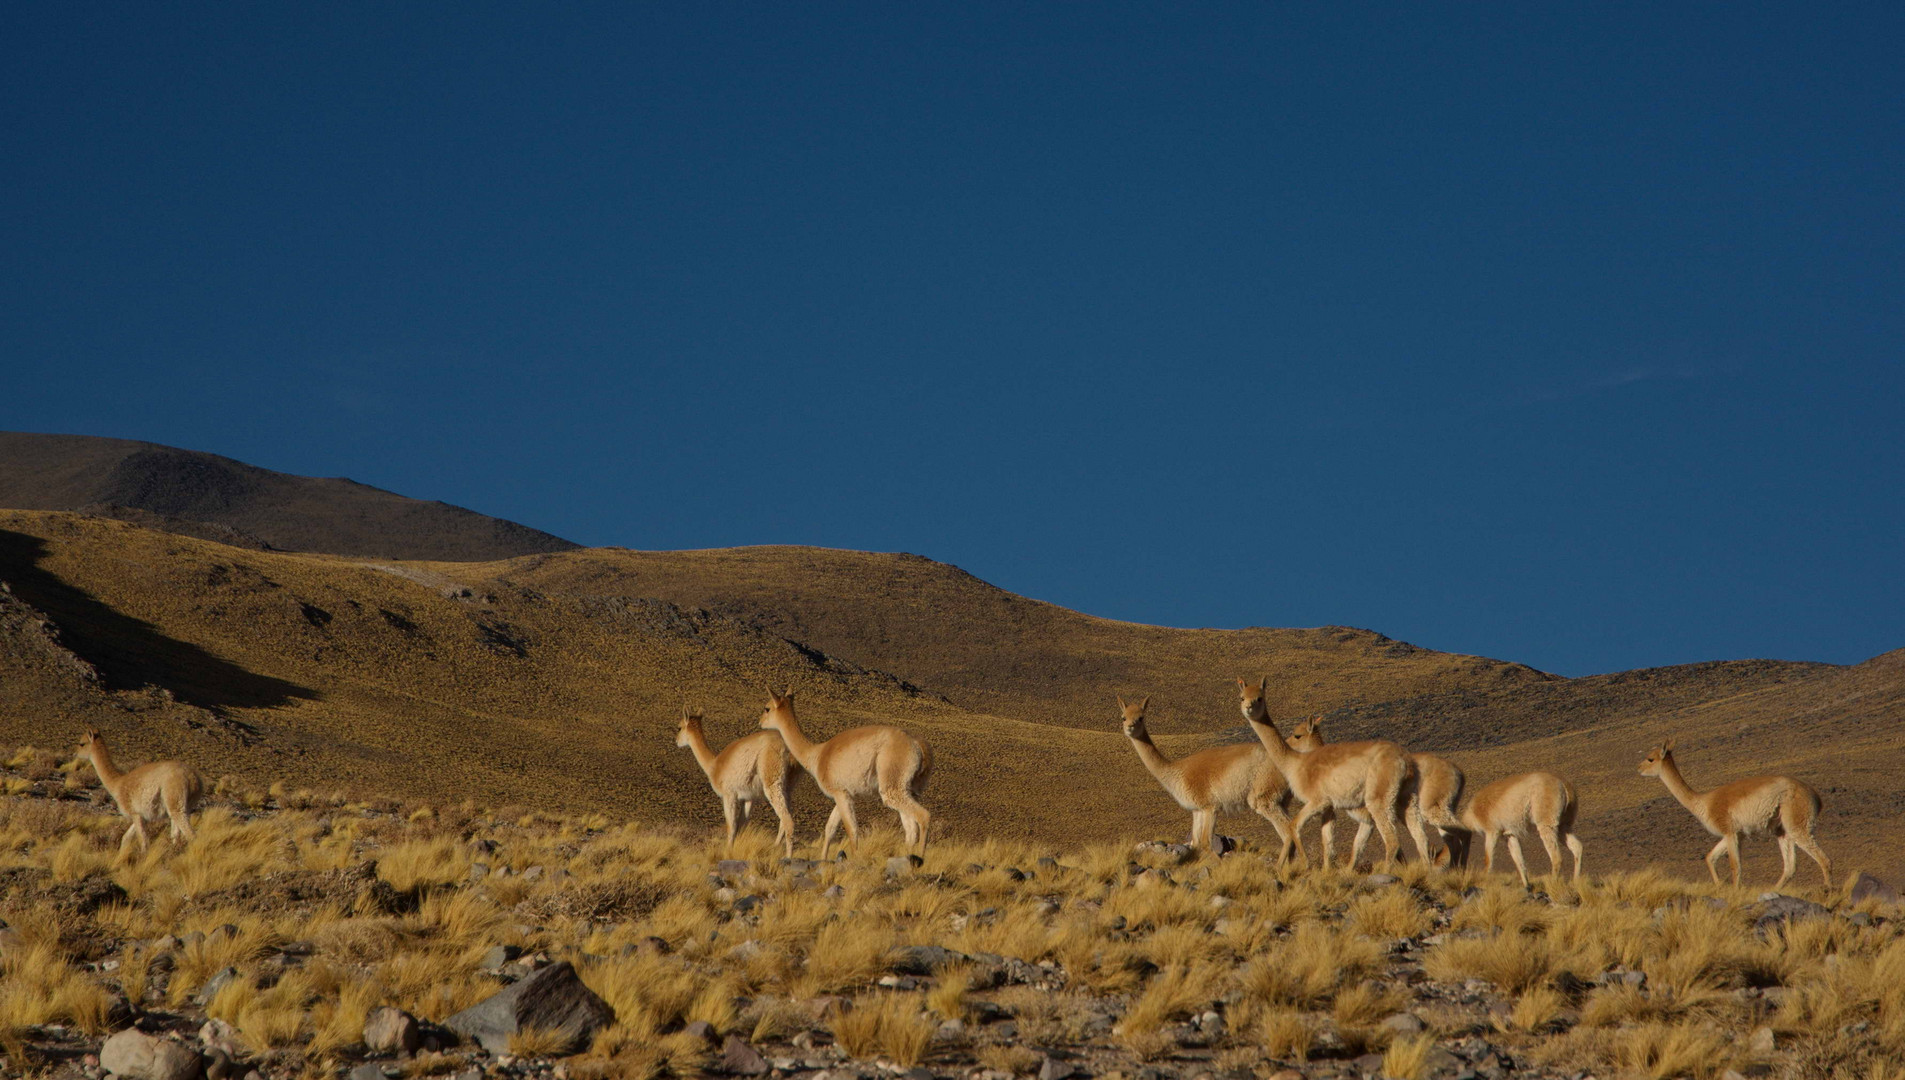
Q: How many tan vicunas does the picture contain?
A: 8